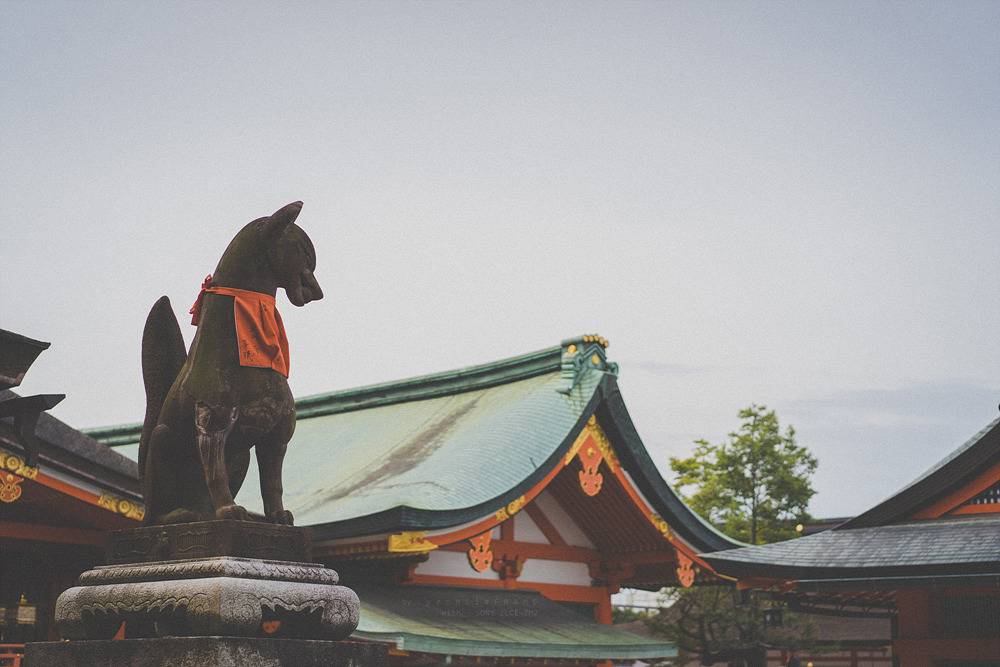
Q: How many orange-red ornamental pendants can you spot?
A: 4